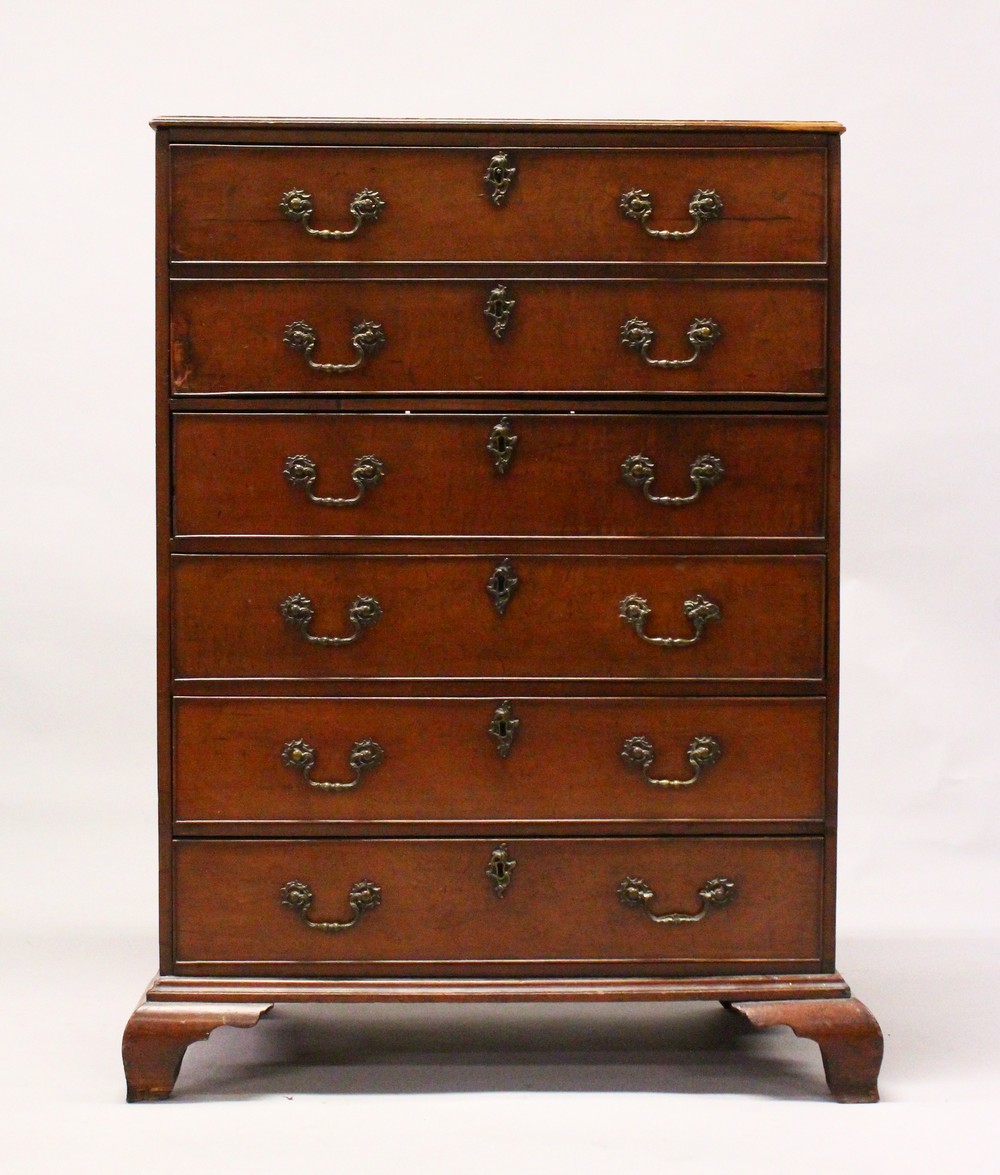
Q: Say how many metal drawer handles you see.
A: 12